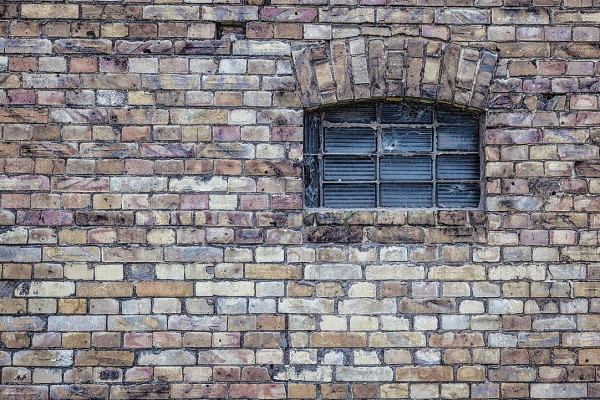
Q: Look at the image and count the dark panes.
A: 14